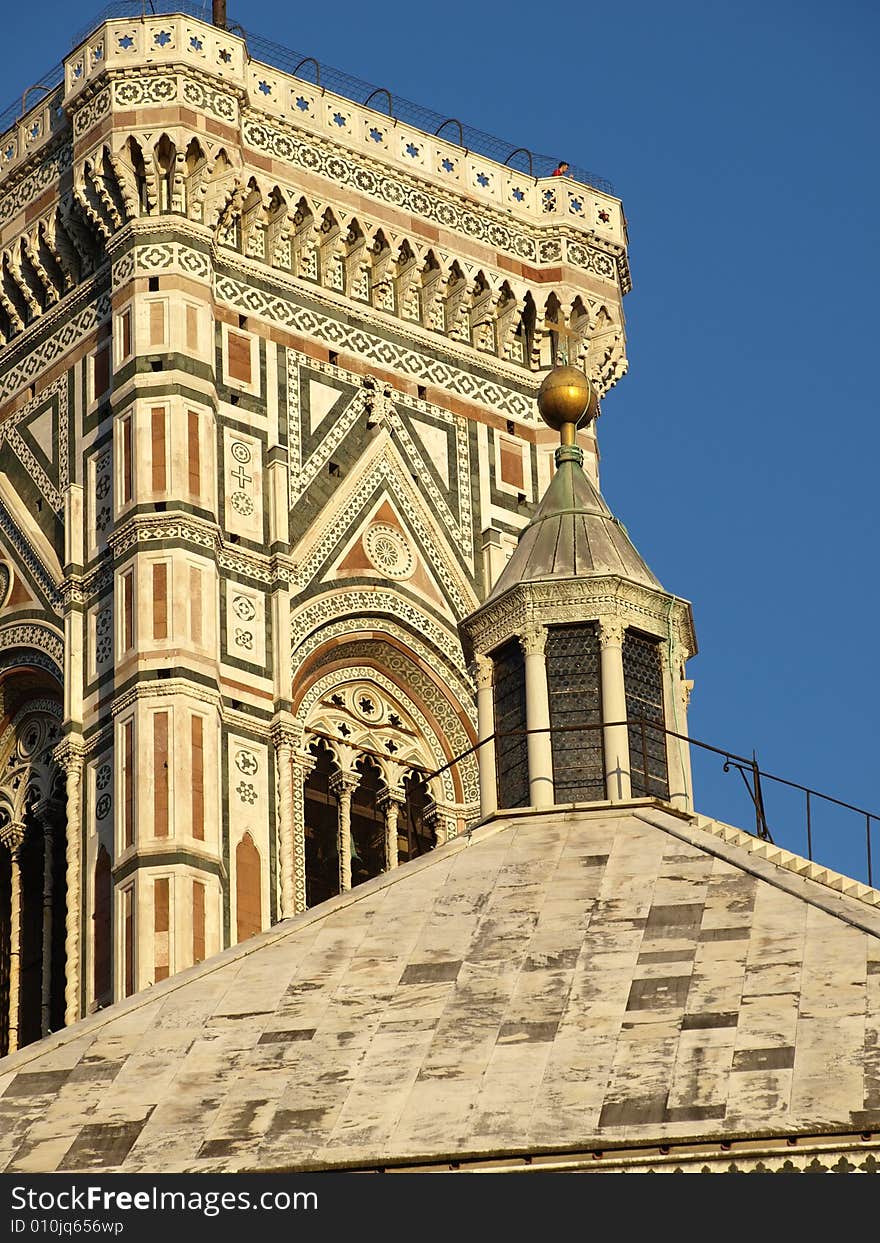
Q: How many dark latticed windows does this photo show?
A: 3